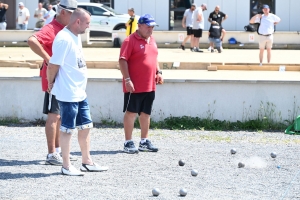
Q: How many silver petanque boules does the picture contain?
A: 7